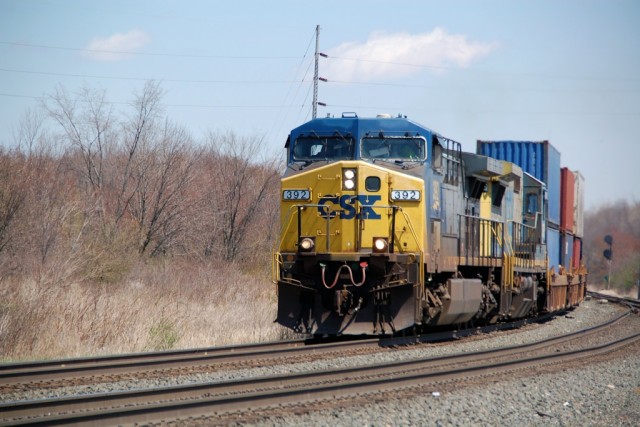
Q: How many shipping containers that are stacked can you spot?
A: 6